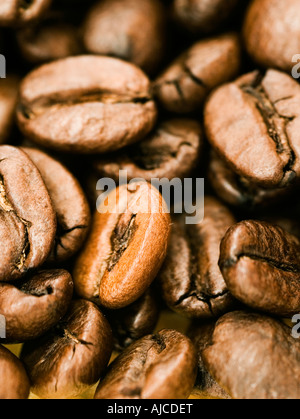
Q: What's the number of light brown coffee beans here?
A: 1